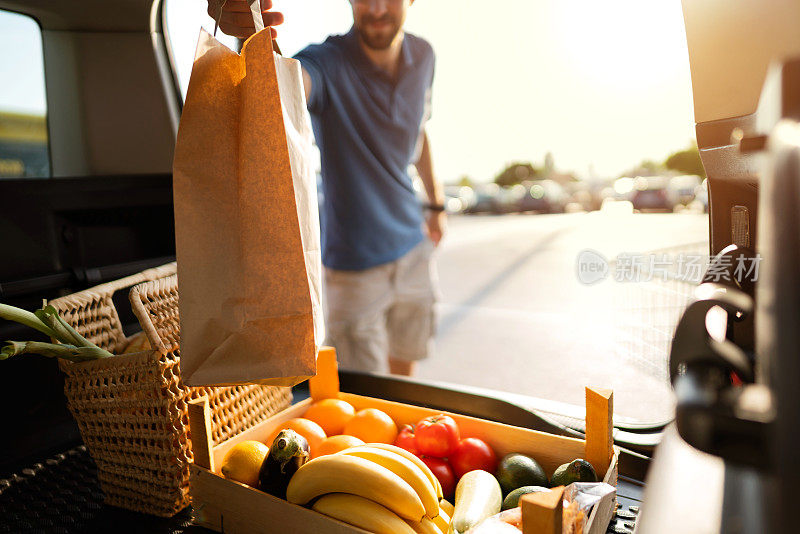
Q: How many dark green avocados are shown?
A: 3